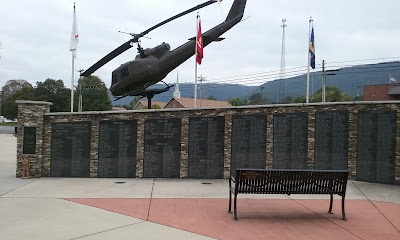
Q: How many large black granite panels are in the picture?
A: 8